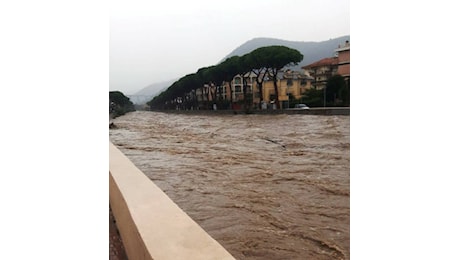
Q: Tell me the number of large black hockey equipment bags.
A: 0